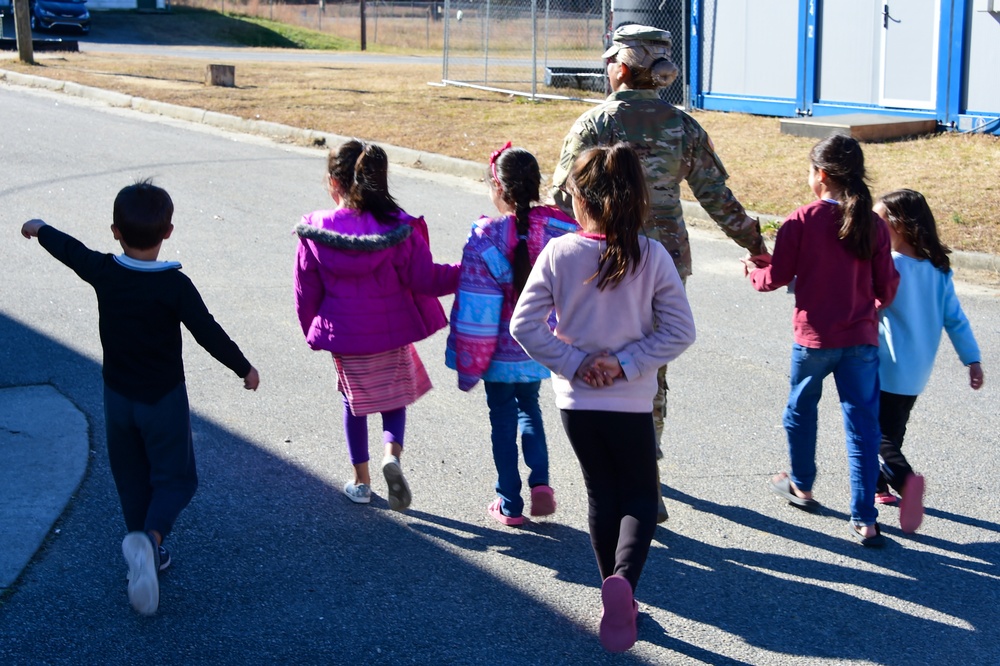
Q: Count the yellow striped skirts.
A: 0